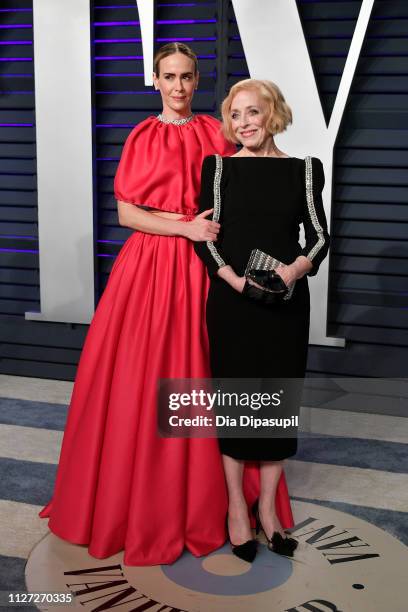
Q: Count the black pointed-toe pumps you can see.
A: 2